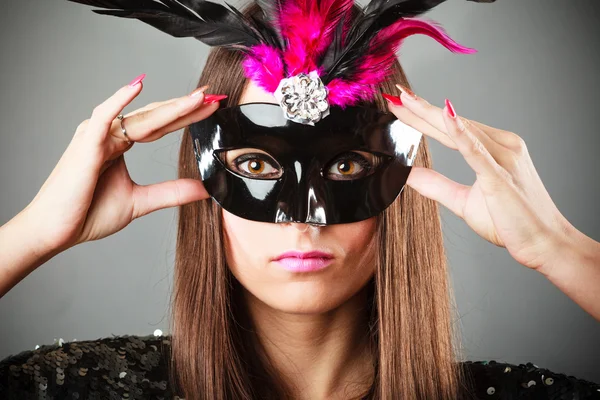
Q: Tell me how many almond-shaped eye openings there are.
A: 2